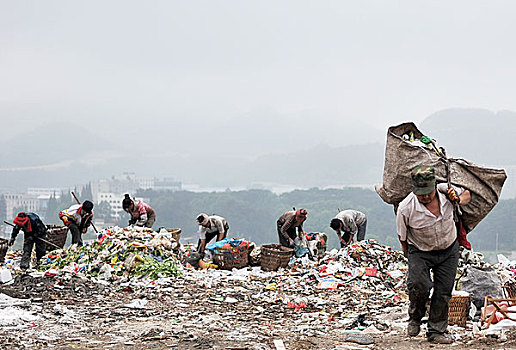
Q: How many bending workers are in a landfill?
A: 6